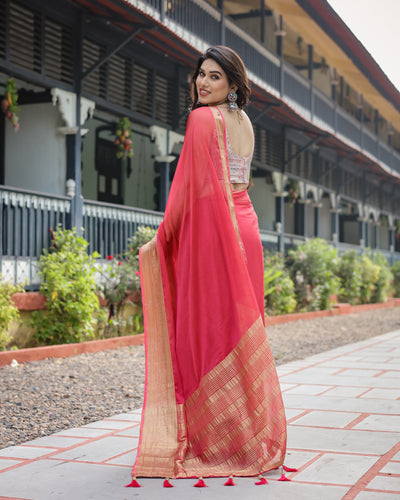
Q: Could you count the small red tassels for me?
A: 7